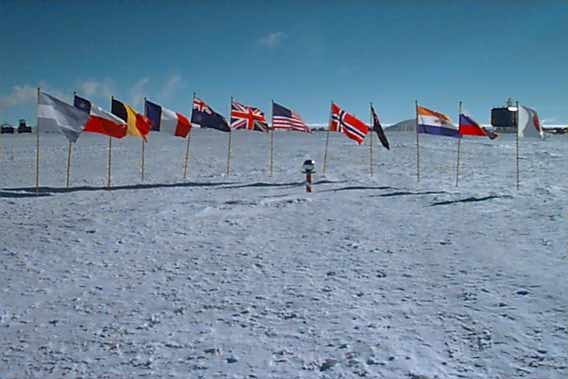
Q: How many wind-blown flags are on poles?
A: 12